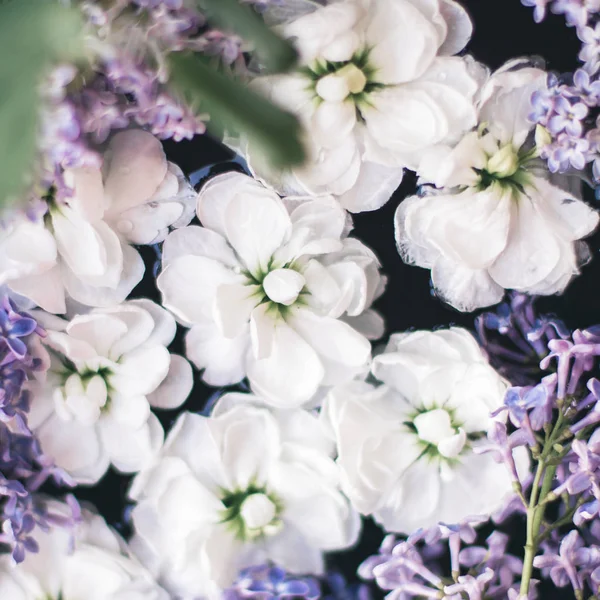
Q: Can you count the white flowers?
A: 8